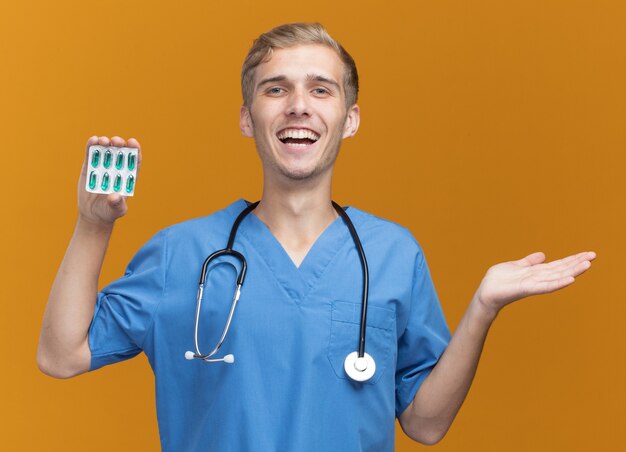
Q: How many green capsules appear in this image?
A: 8